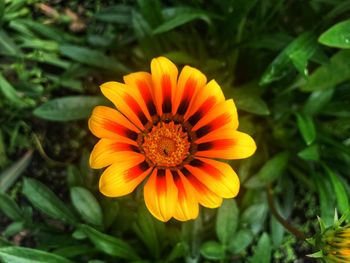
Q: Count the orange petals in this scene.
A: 14